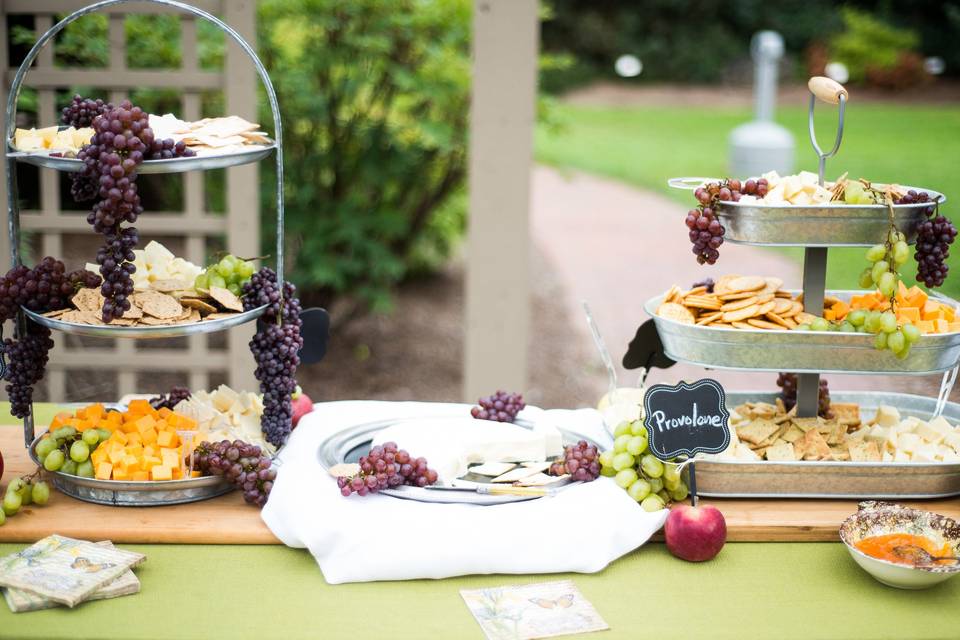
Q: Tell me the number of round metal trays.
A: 4